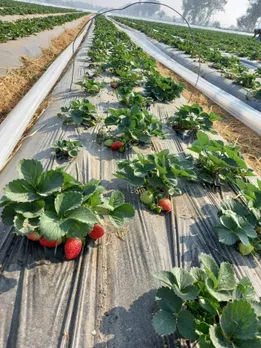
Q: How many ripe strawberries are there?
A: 7